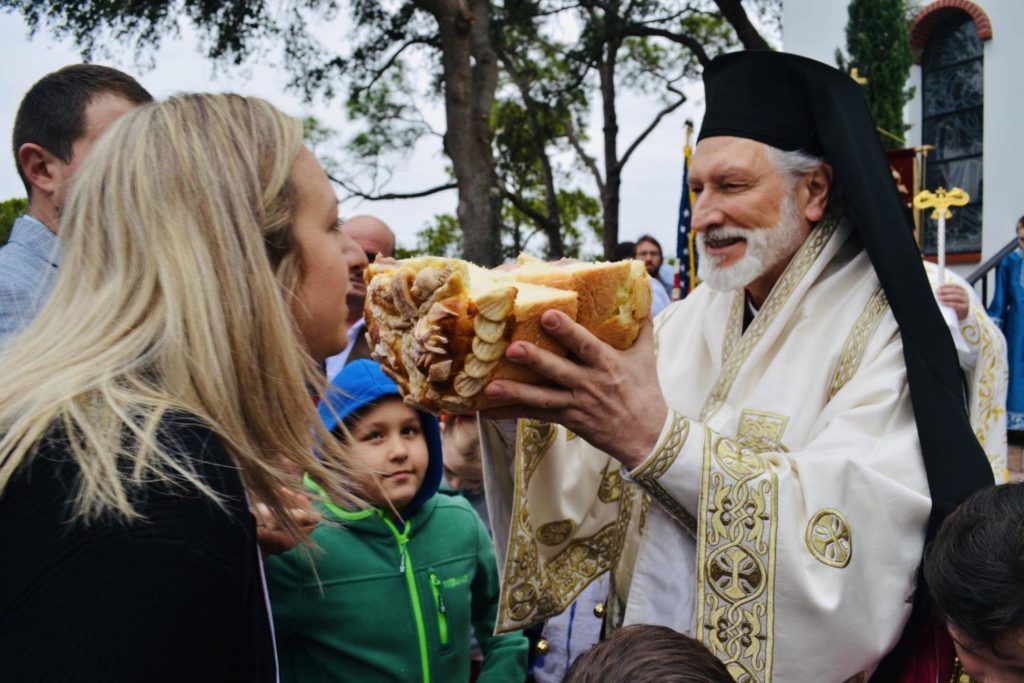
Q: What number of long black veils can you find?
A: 1